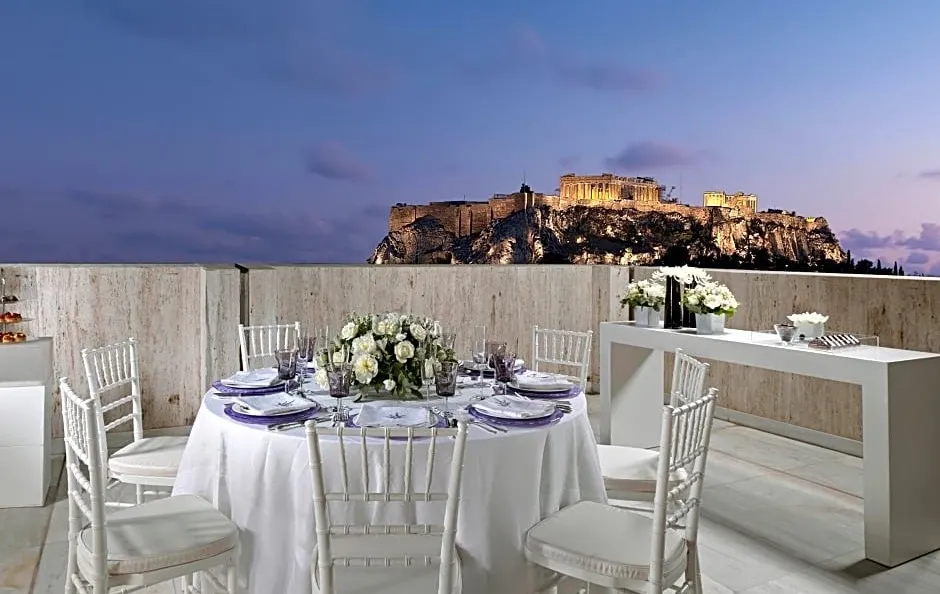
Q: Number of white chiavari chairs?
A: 7